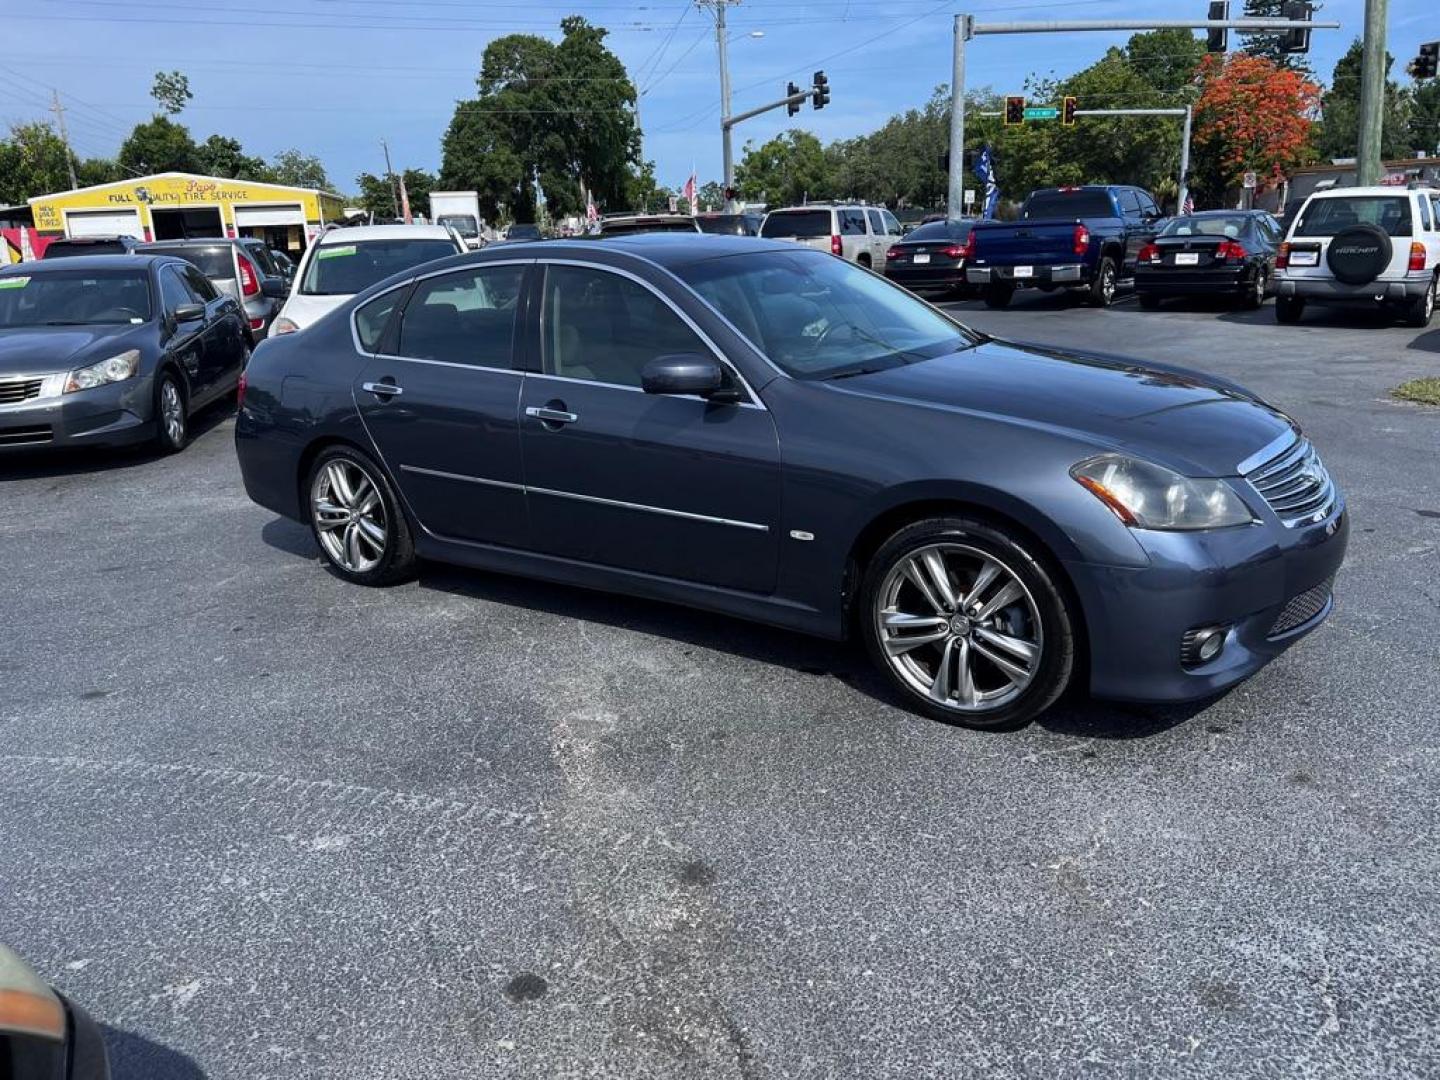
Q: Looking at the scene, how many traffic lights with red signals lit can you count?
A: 2